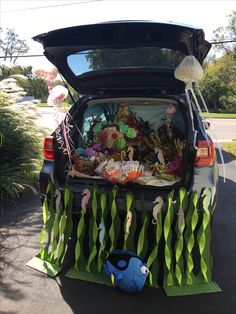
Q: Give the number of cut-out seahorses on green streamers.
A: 7